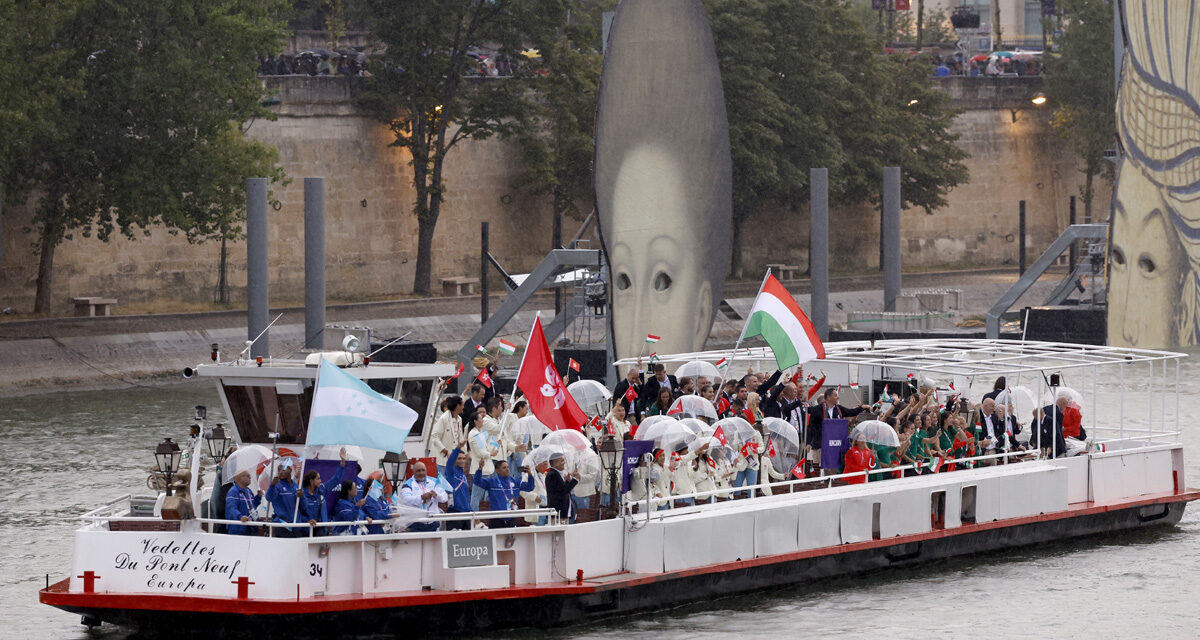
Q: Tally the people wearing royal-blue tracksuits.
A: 8